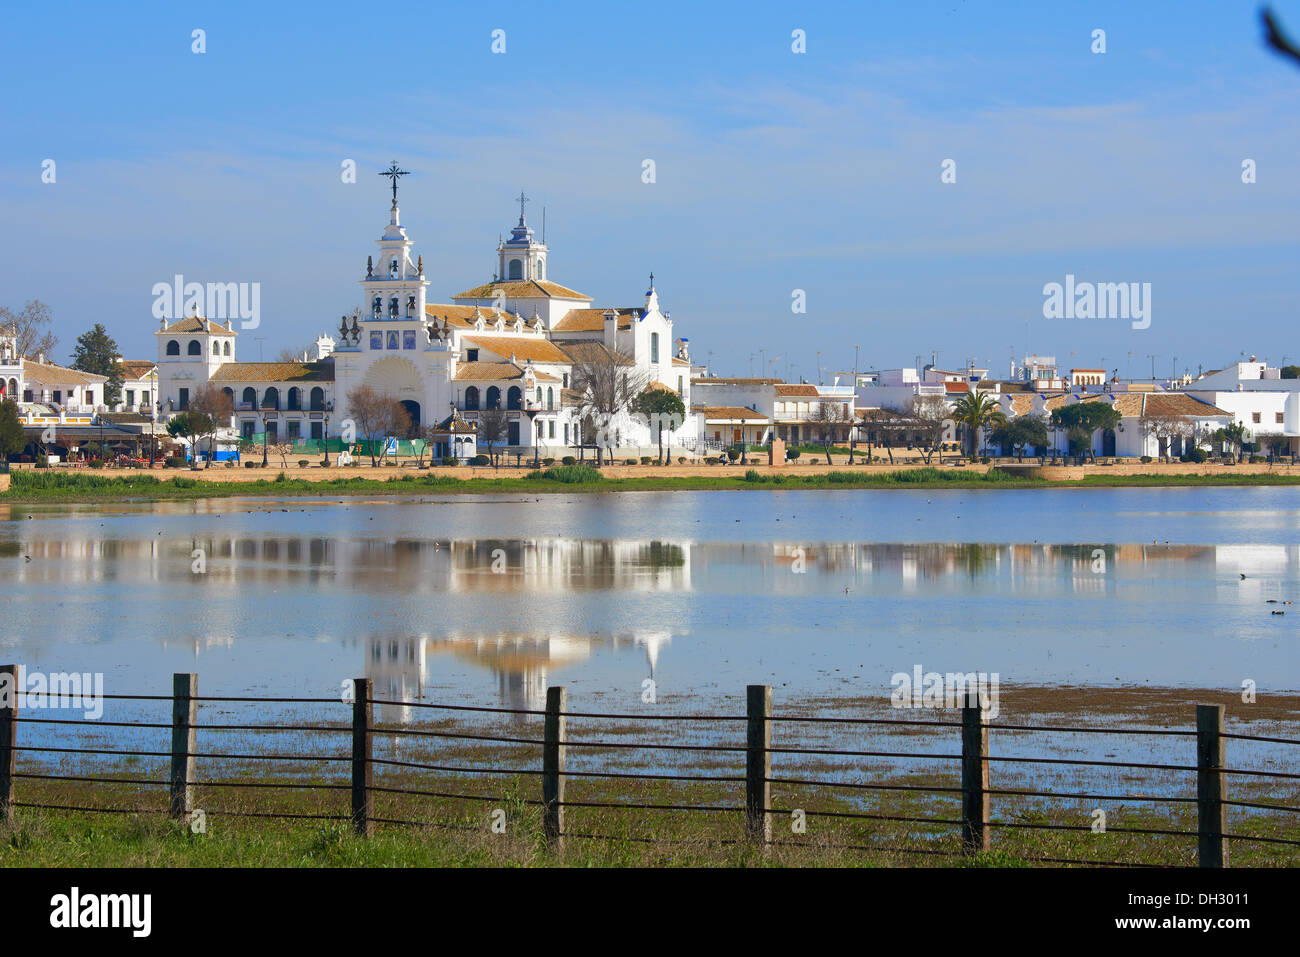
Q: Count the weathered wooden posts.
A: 7